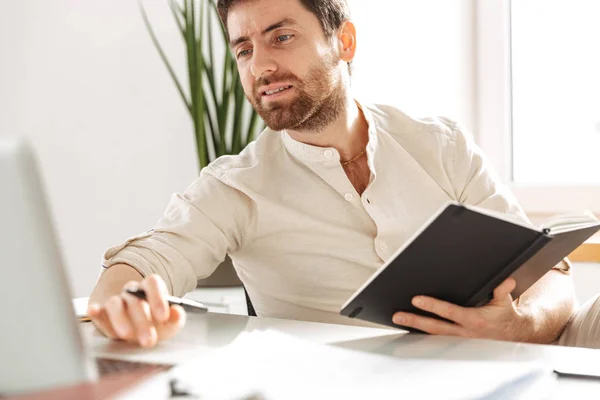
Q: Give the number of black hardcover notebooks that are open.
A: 1